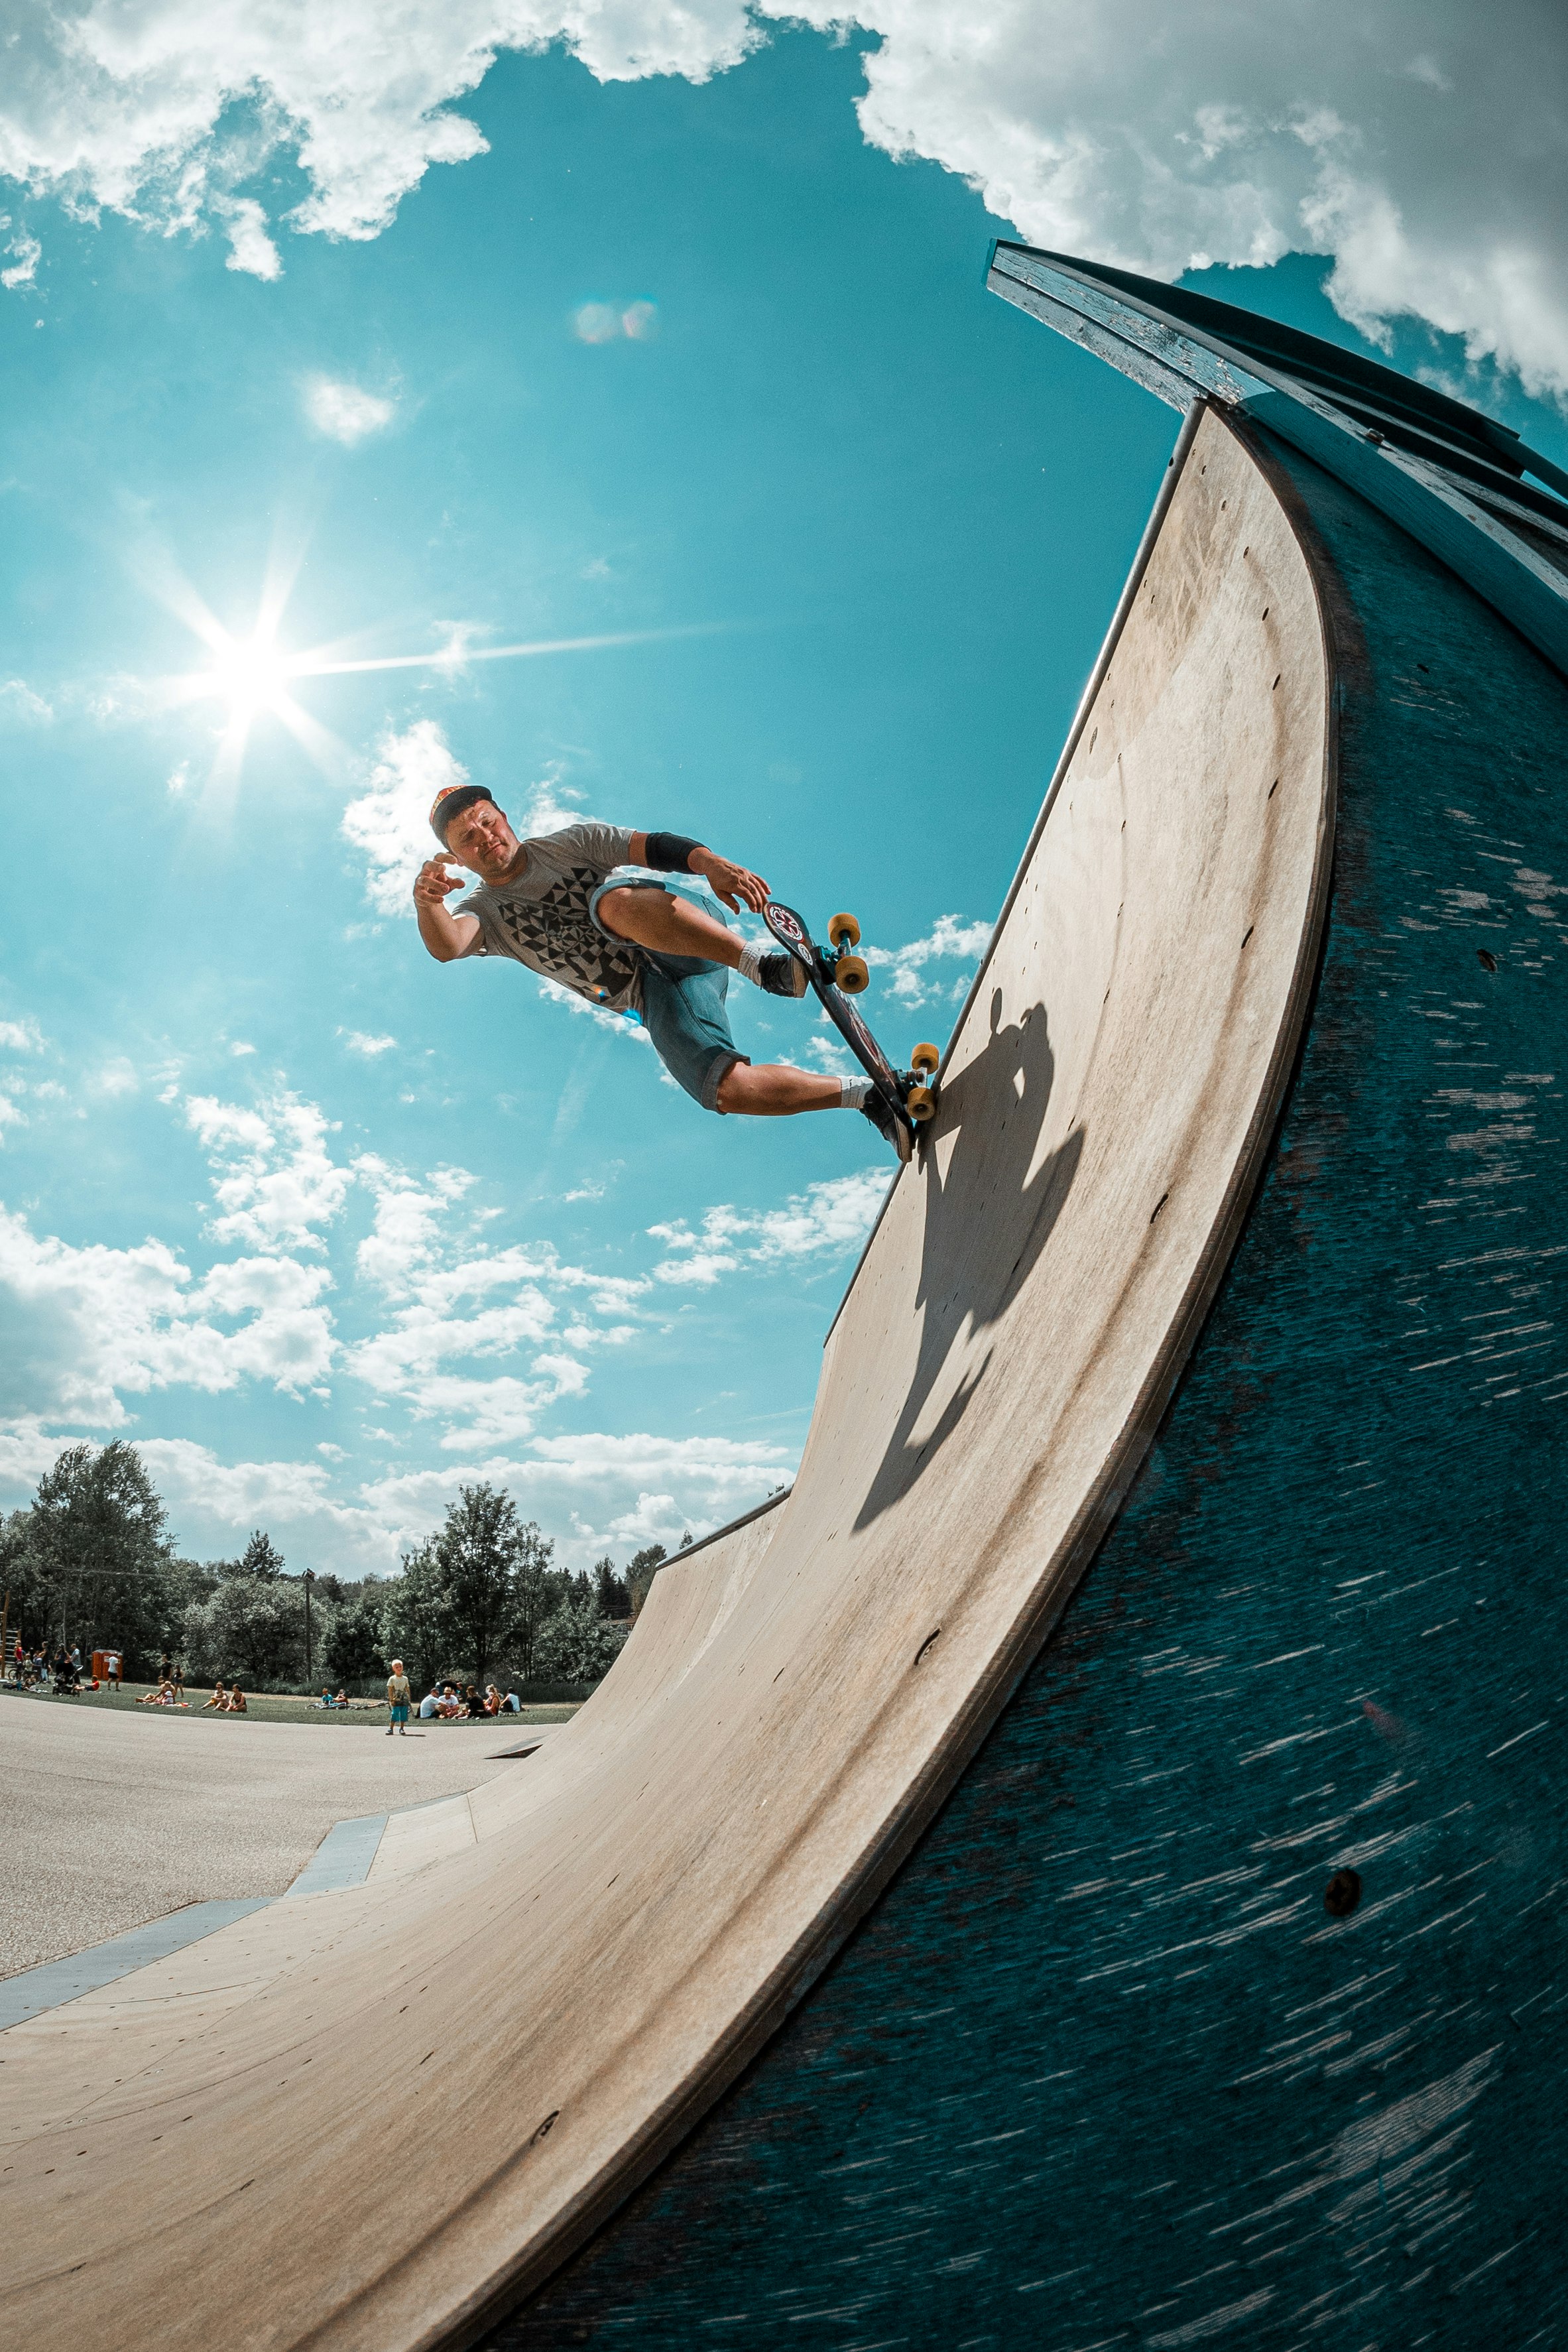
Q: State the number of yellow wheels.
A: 4